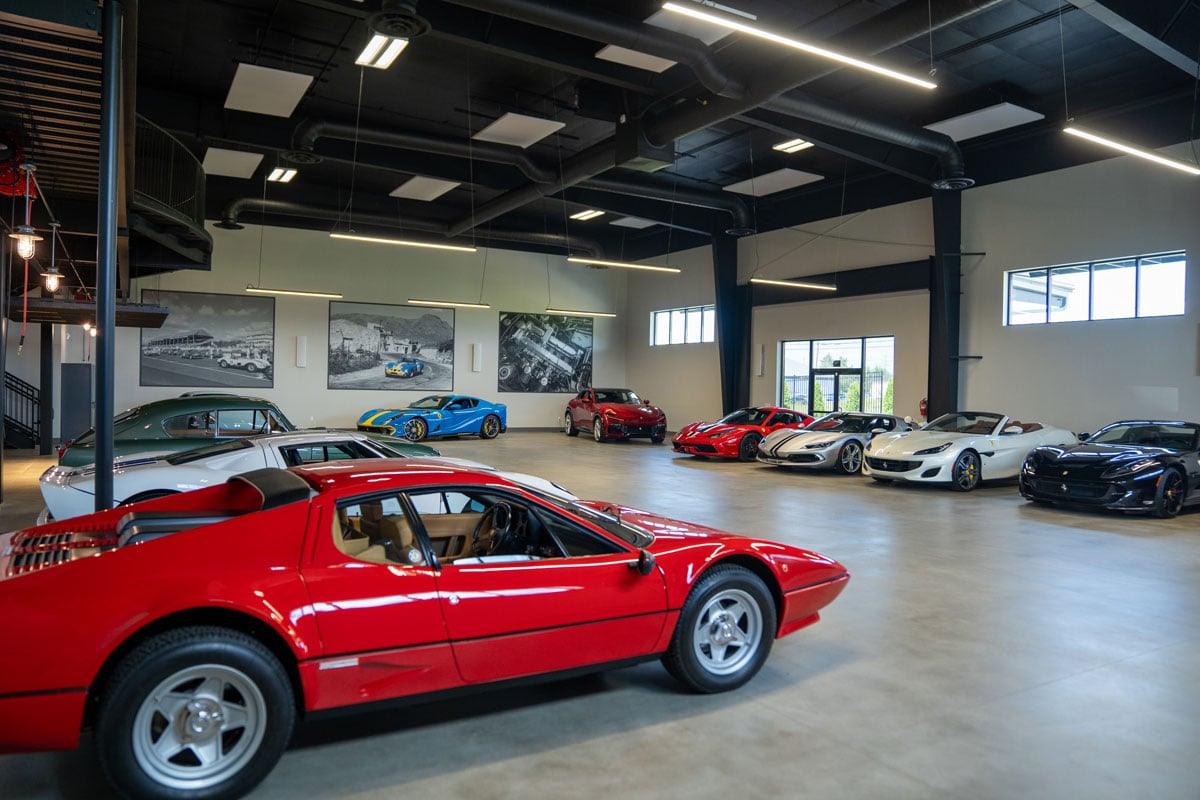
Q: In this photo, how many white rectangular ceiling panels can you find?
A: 9